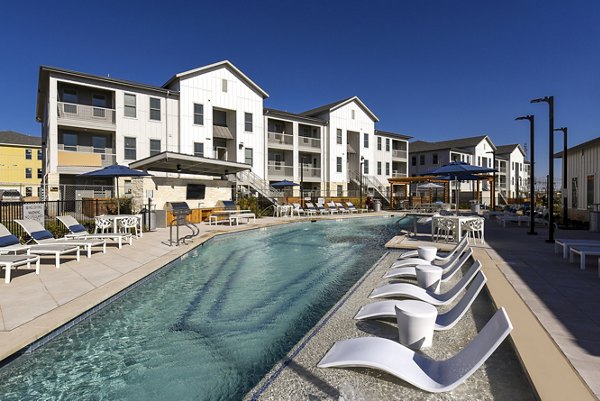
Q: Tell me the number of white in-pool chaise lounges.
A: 6